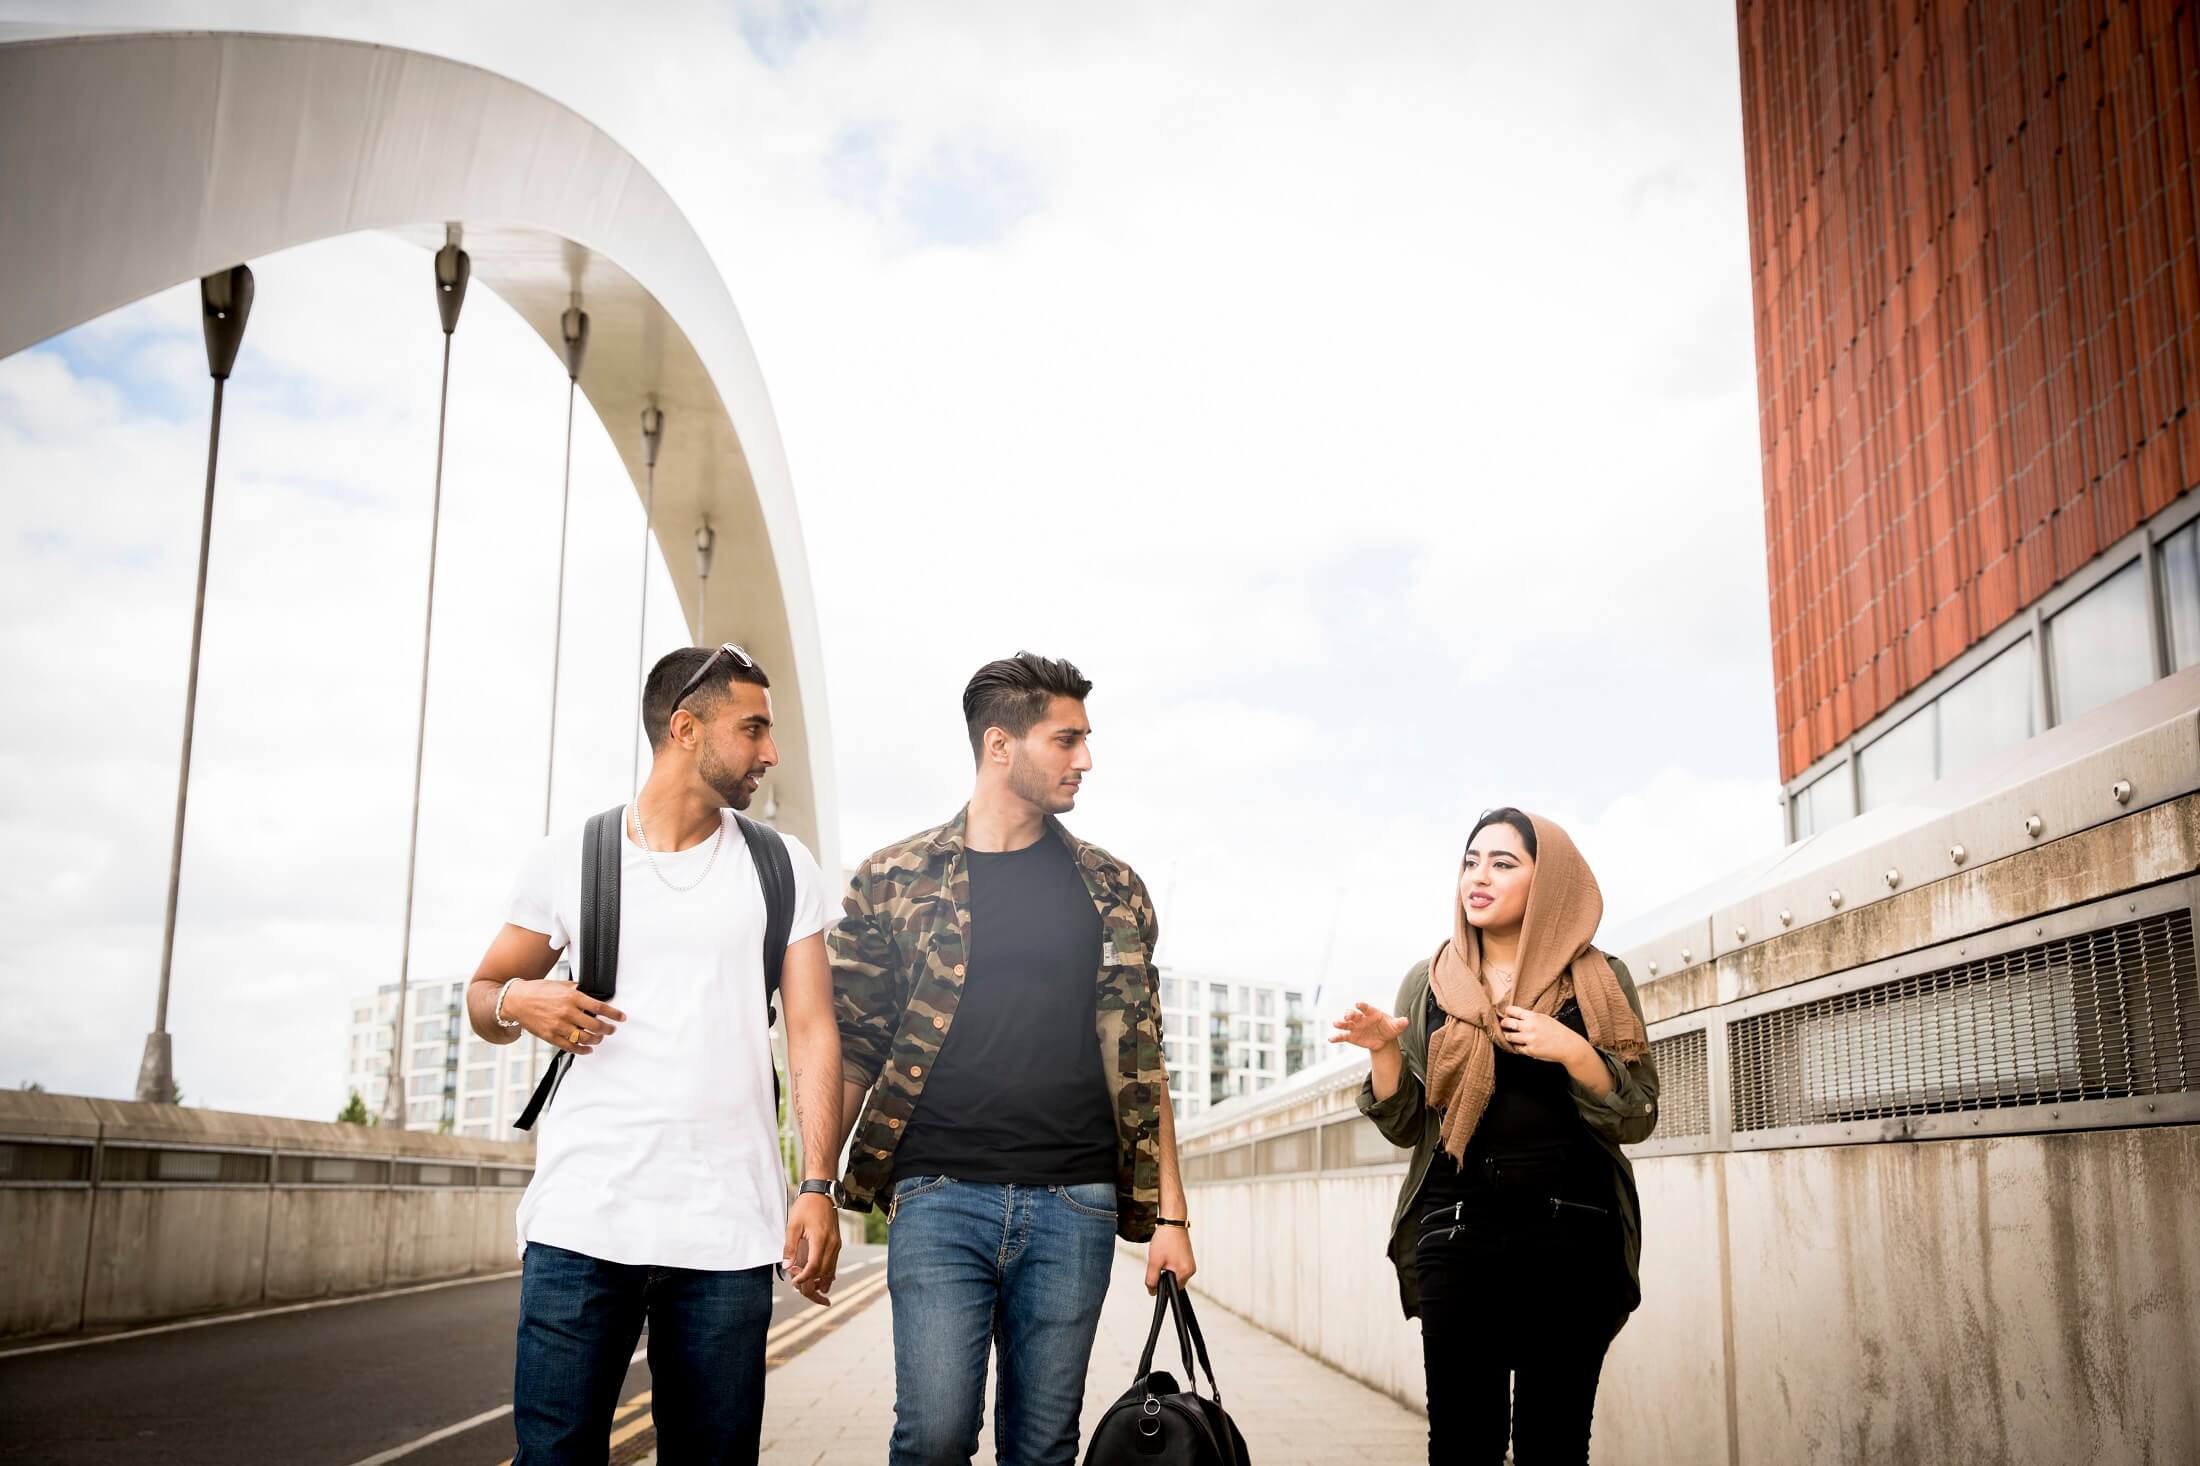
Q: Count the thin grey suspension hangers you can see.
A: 5